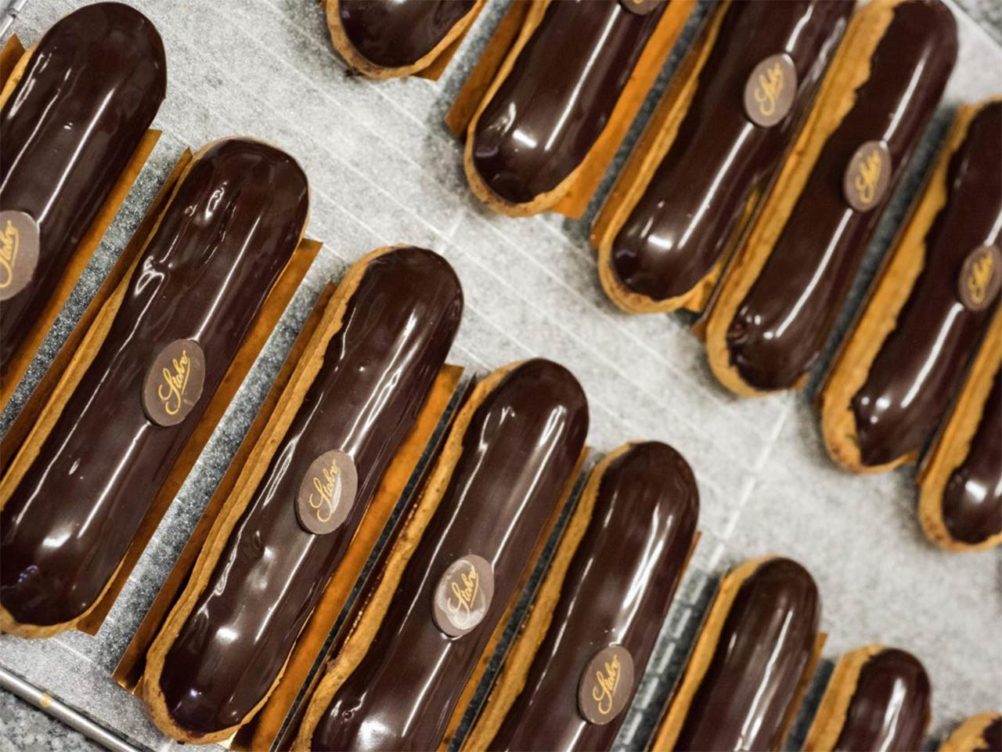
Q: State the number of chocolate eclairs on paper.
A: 14